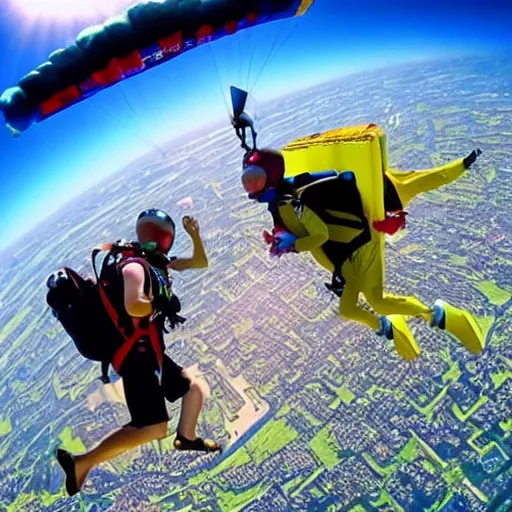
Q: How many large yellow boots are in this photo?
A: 2